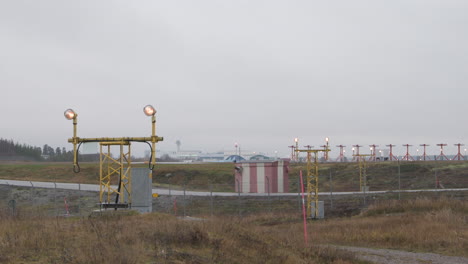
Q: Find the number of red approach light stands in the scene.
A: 11